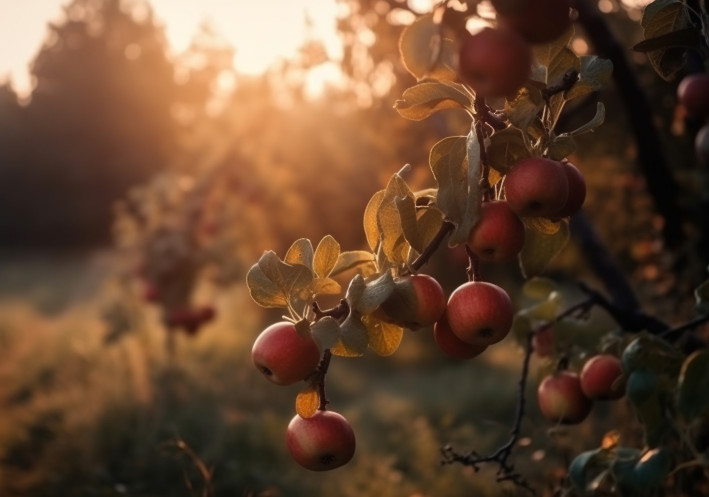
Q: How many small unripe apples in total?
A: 0